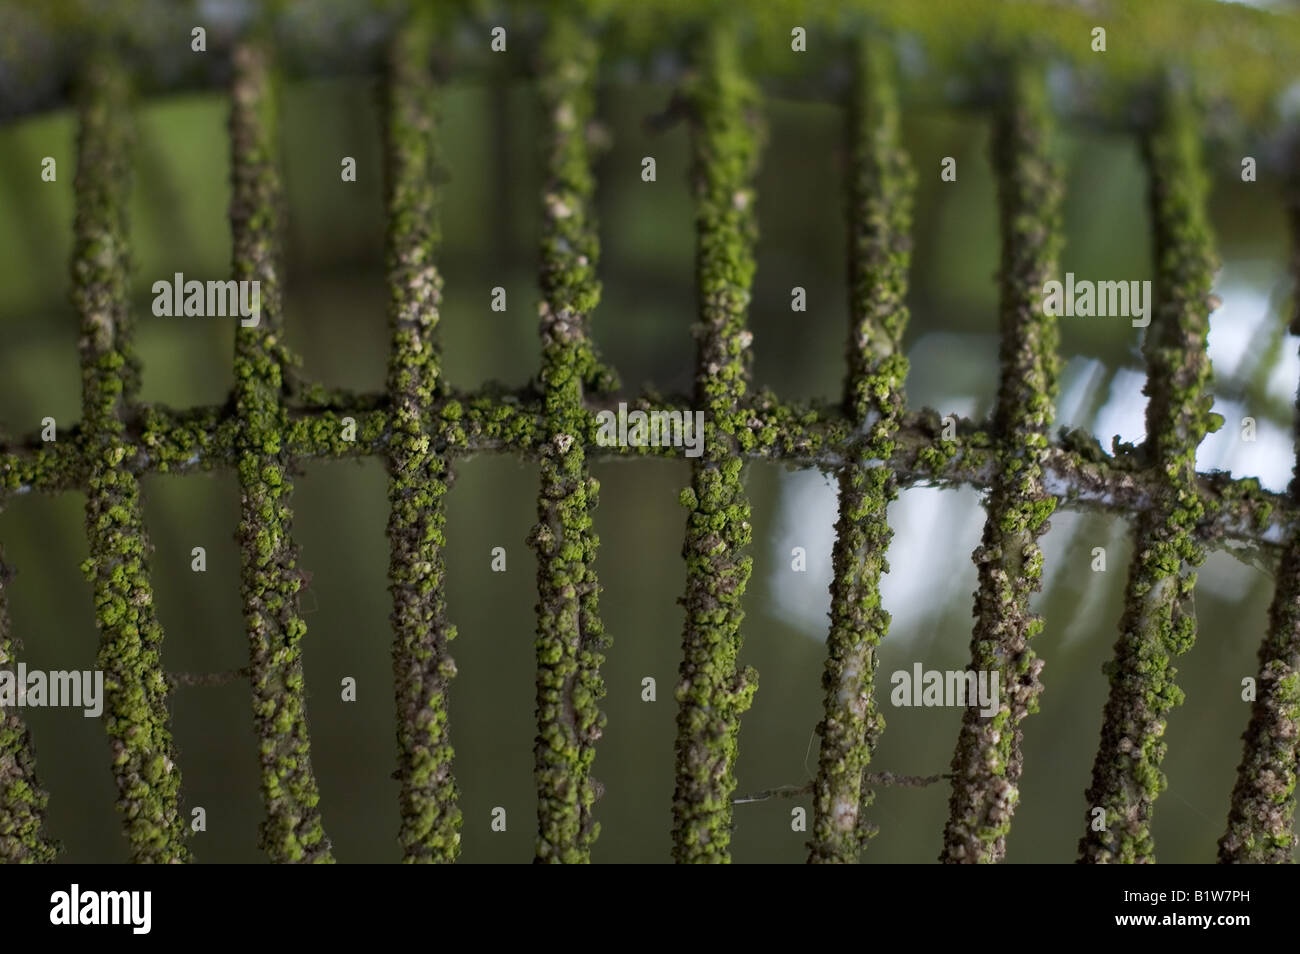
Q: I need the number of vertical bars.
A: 10